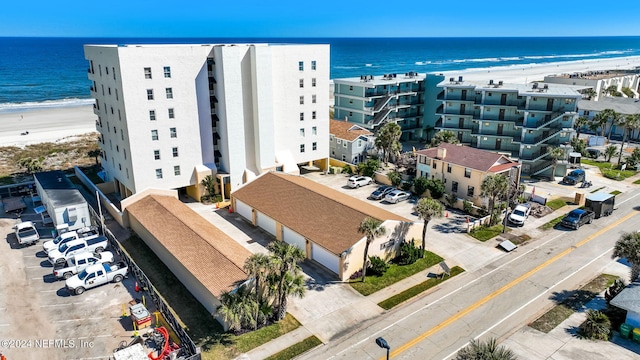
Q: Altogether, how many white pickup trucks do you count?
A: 6